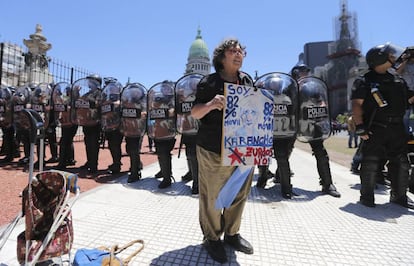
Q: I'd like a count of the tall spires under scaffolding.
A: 1